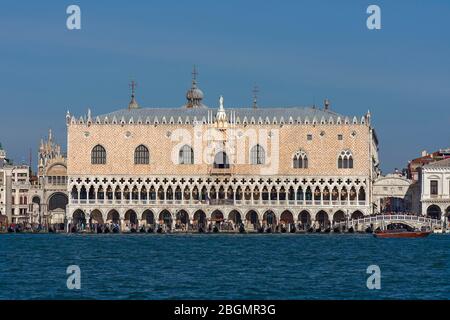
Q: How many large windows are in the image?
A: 7